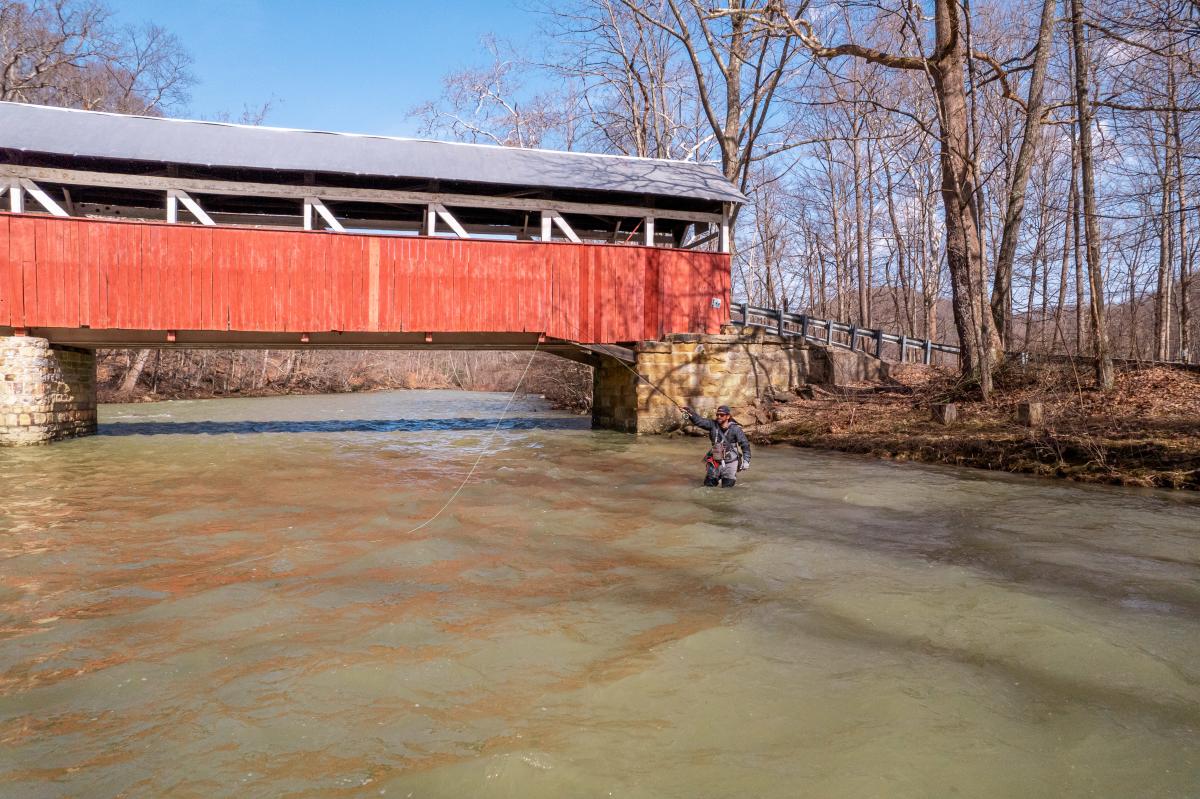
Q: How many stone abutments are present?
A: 2